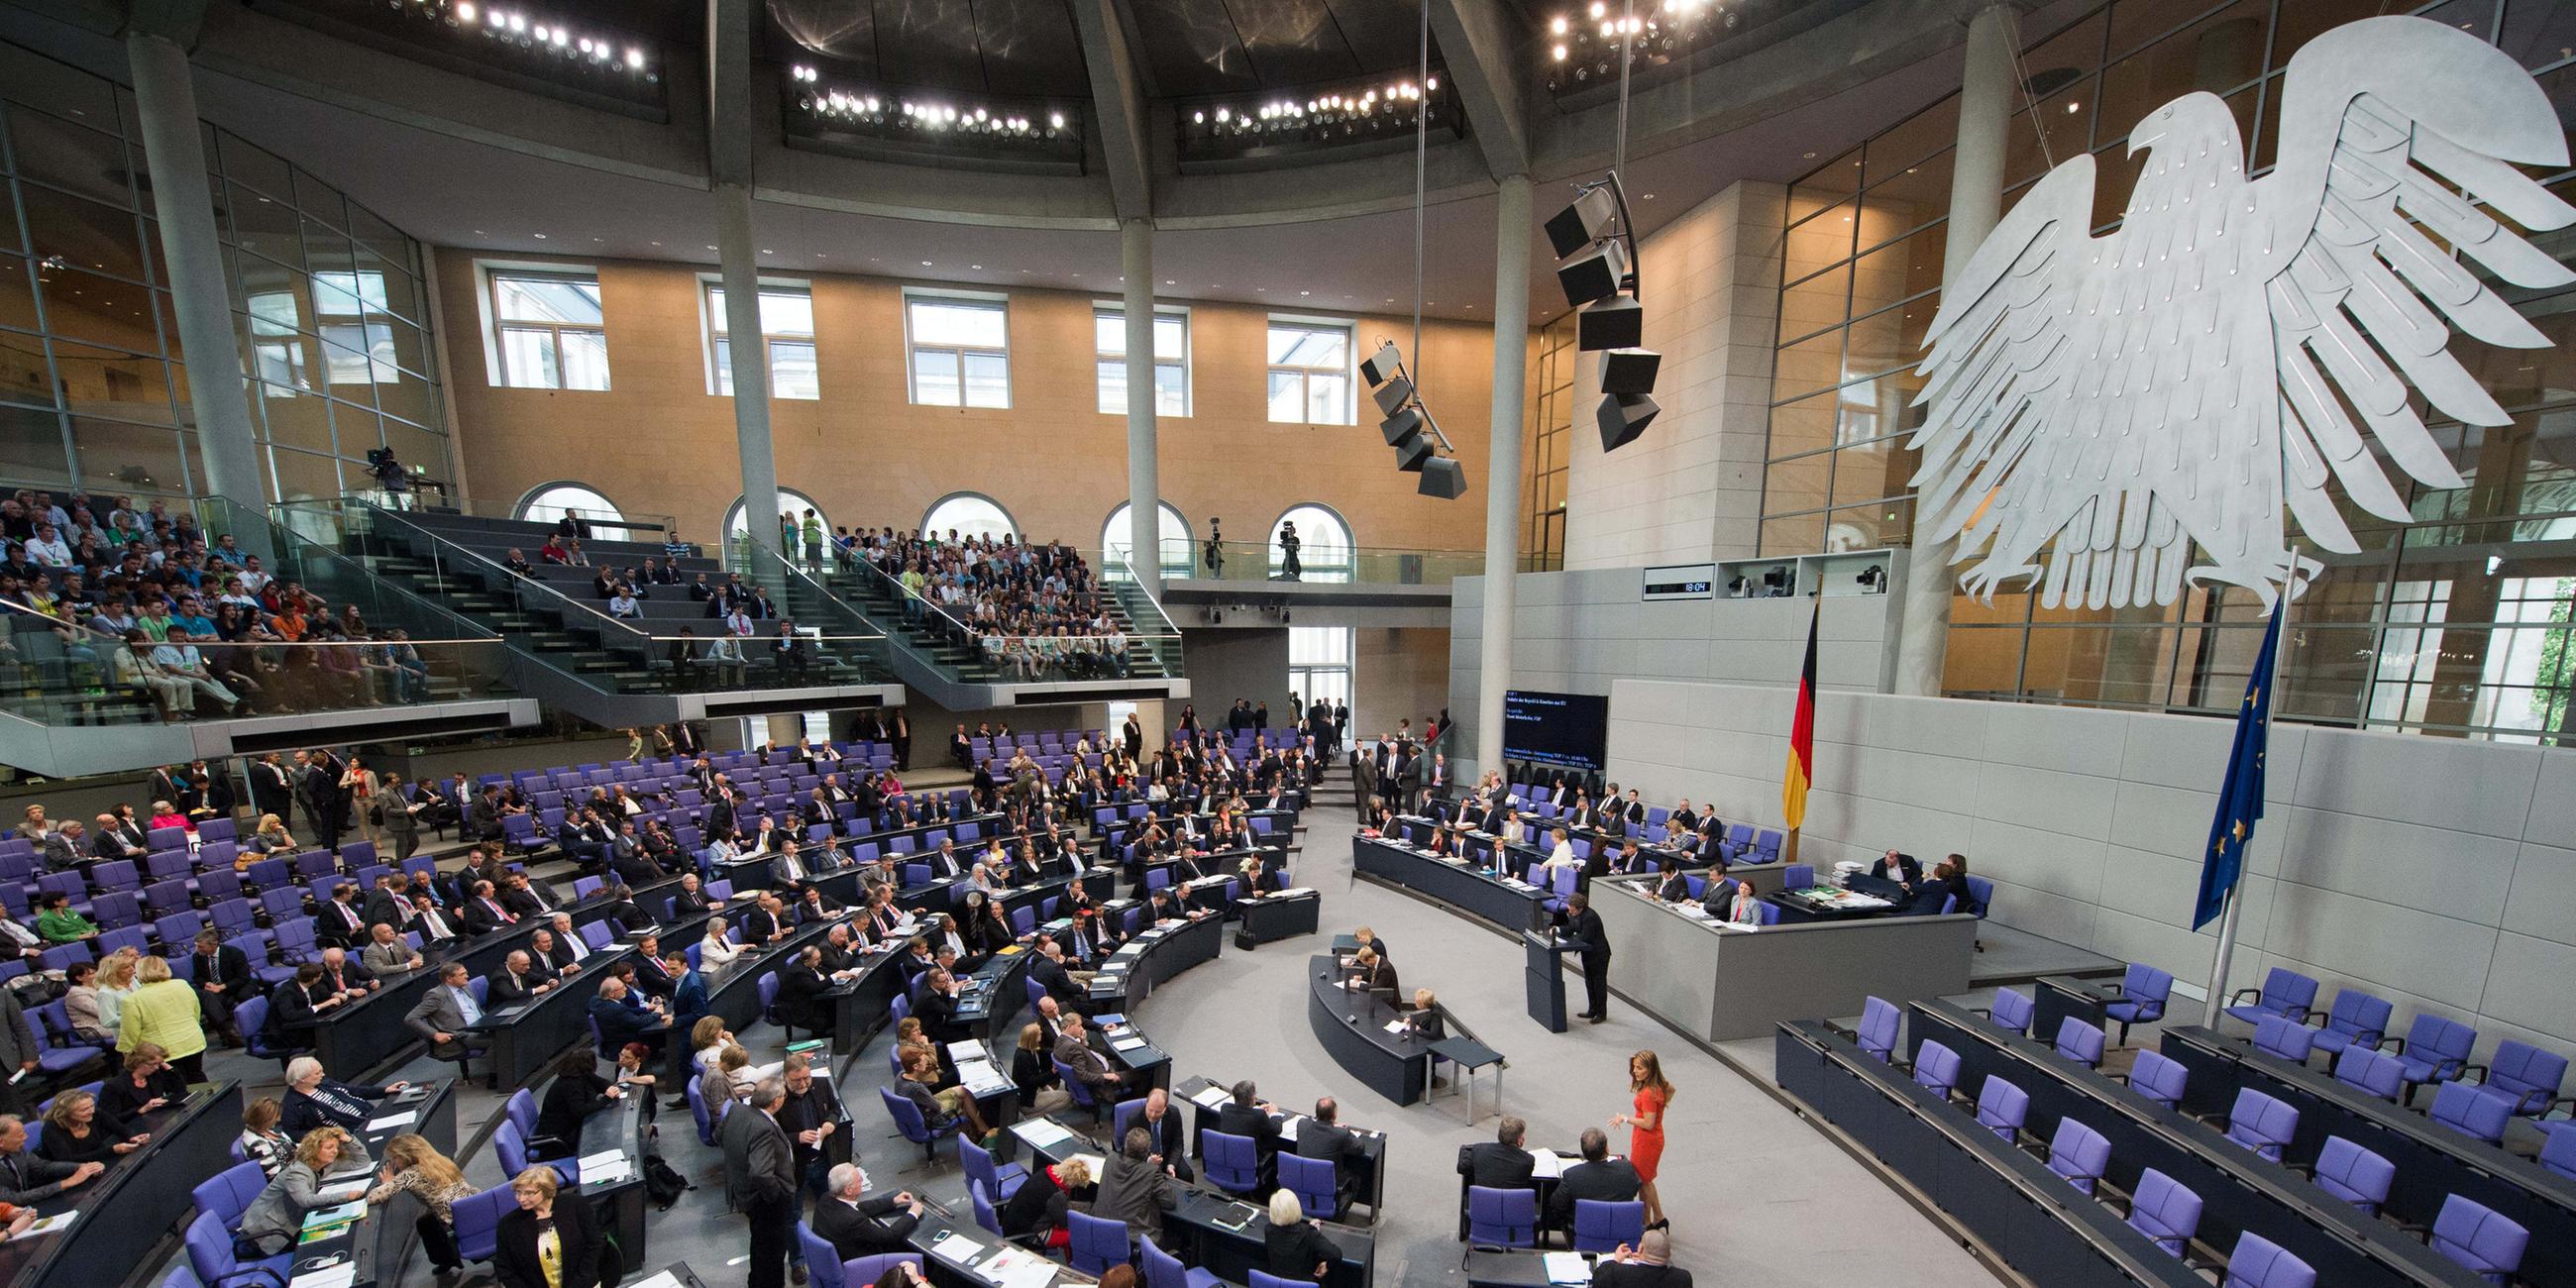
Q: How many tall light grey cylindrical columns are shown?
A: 5